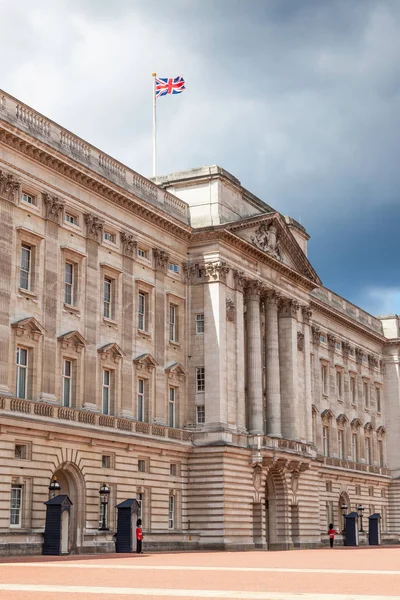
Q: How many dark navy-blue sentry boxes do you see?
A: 4